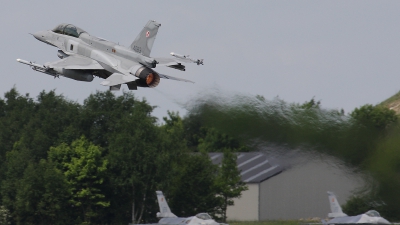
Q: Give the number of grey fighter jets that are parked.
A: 2